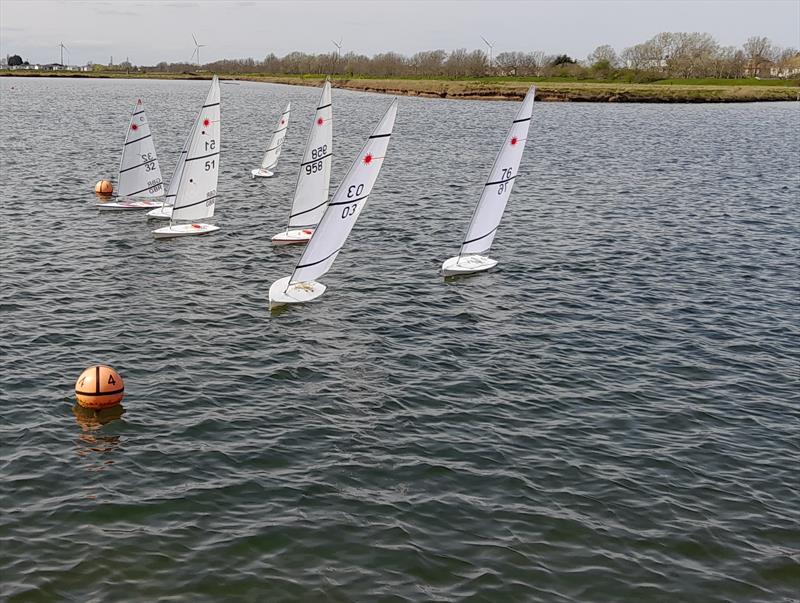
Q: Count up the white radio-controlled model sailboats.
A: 7